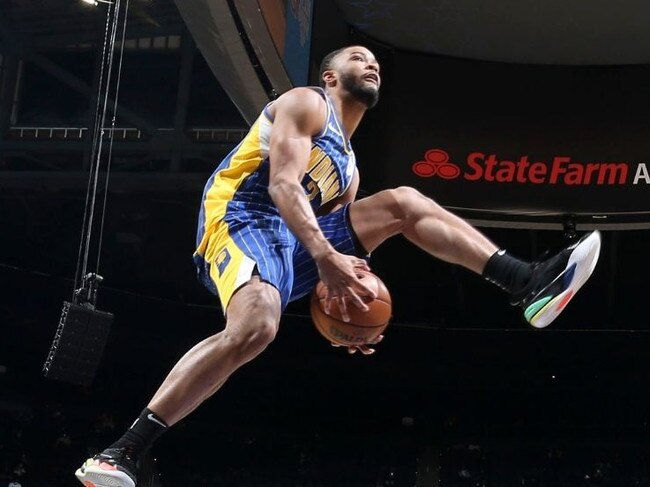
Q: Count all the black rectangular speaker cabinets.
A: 1